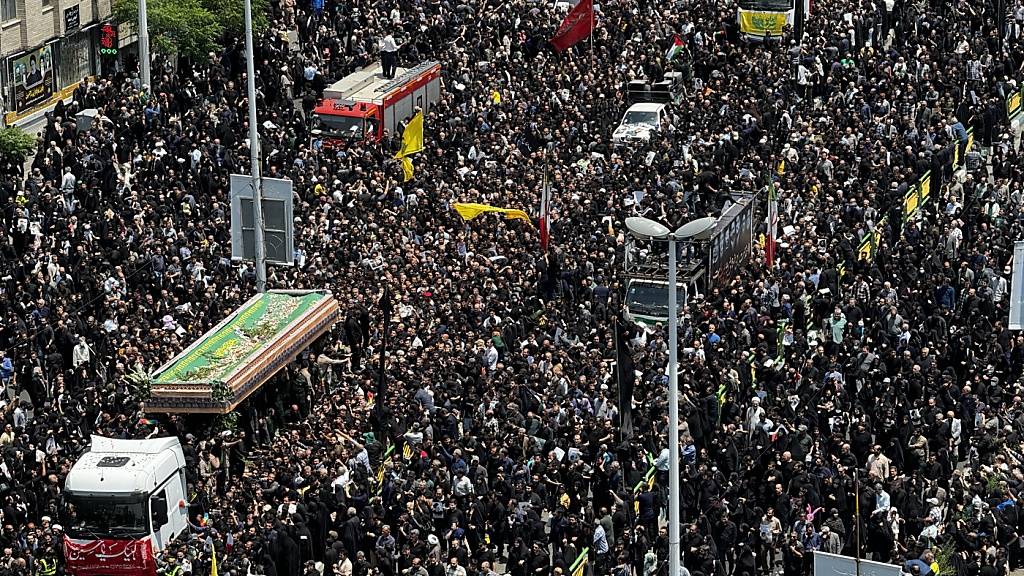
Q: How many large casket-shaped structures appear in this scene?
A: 1